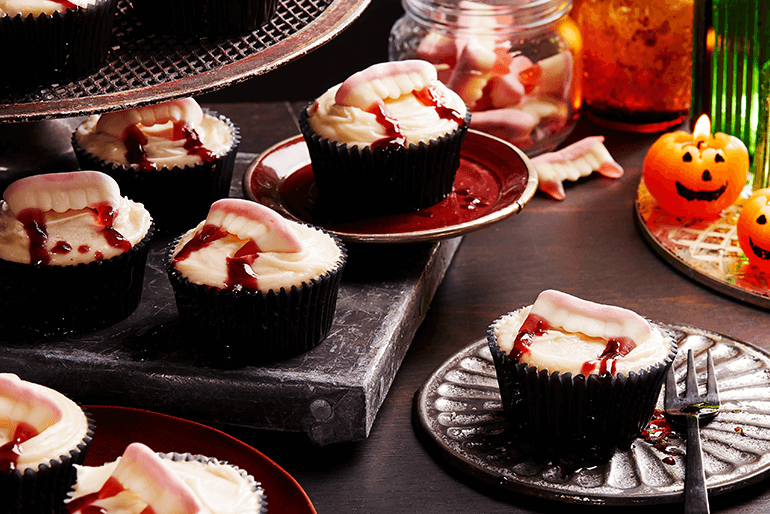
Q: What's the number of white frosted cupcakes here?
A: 8